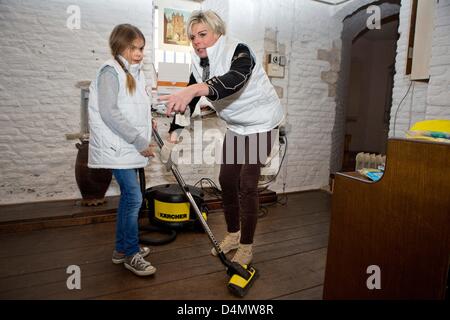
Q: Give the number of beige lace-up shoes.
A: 2